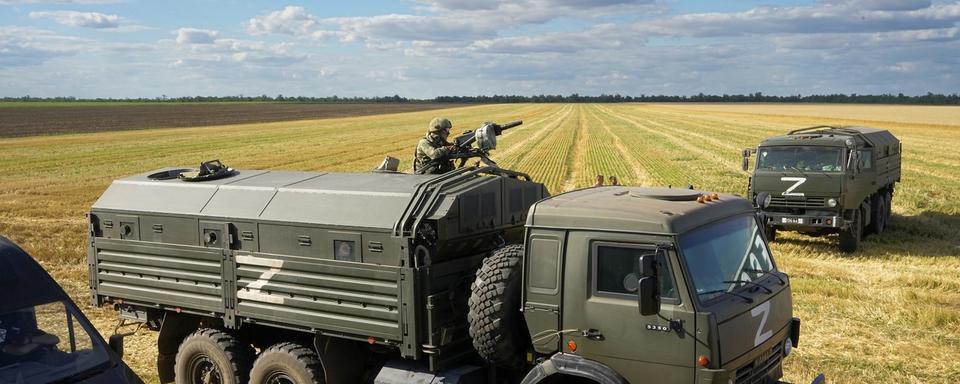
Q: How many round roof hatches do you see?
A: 2